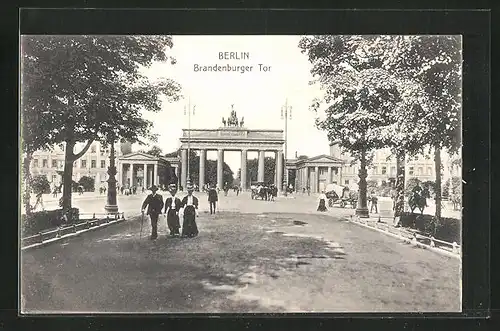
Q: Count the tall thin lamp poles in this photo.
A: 2